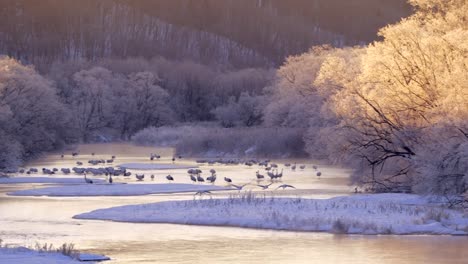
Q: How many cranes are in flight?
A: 4